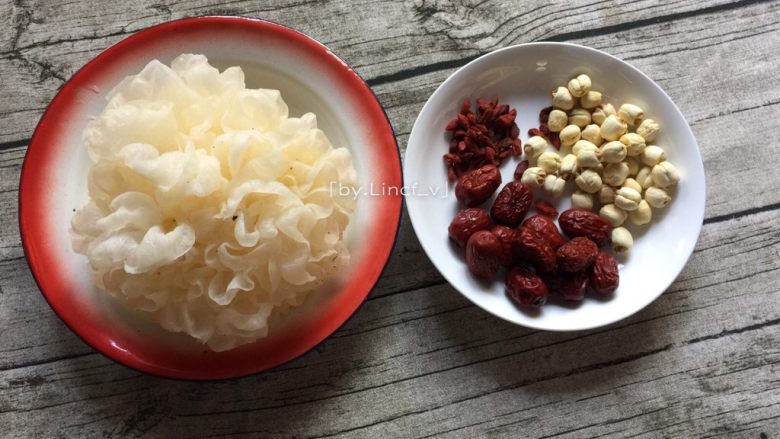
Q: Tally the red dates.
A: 12